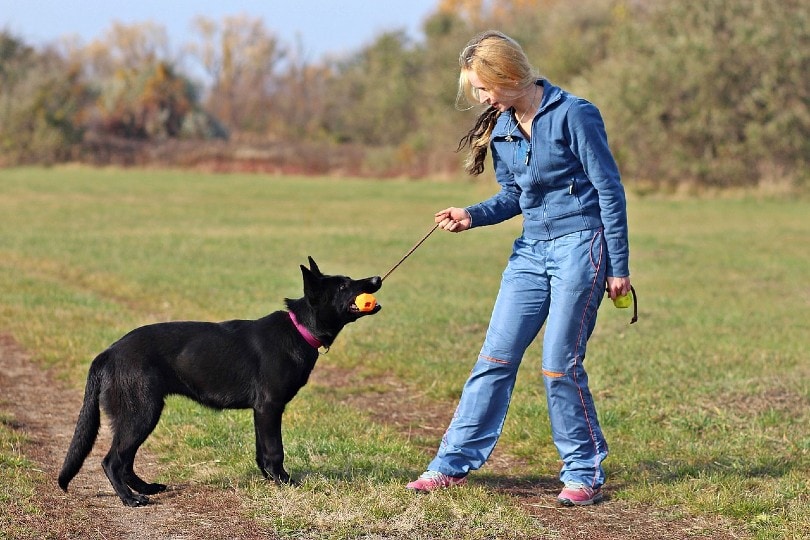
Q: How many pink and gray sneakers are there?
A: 2